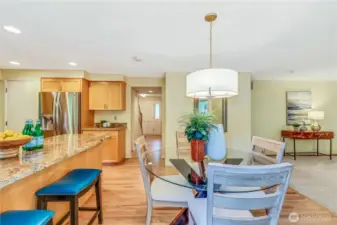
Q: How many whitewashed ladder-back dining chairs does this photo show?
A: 4